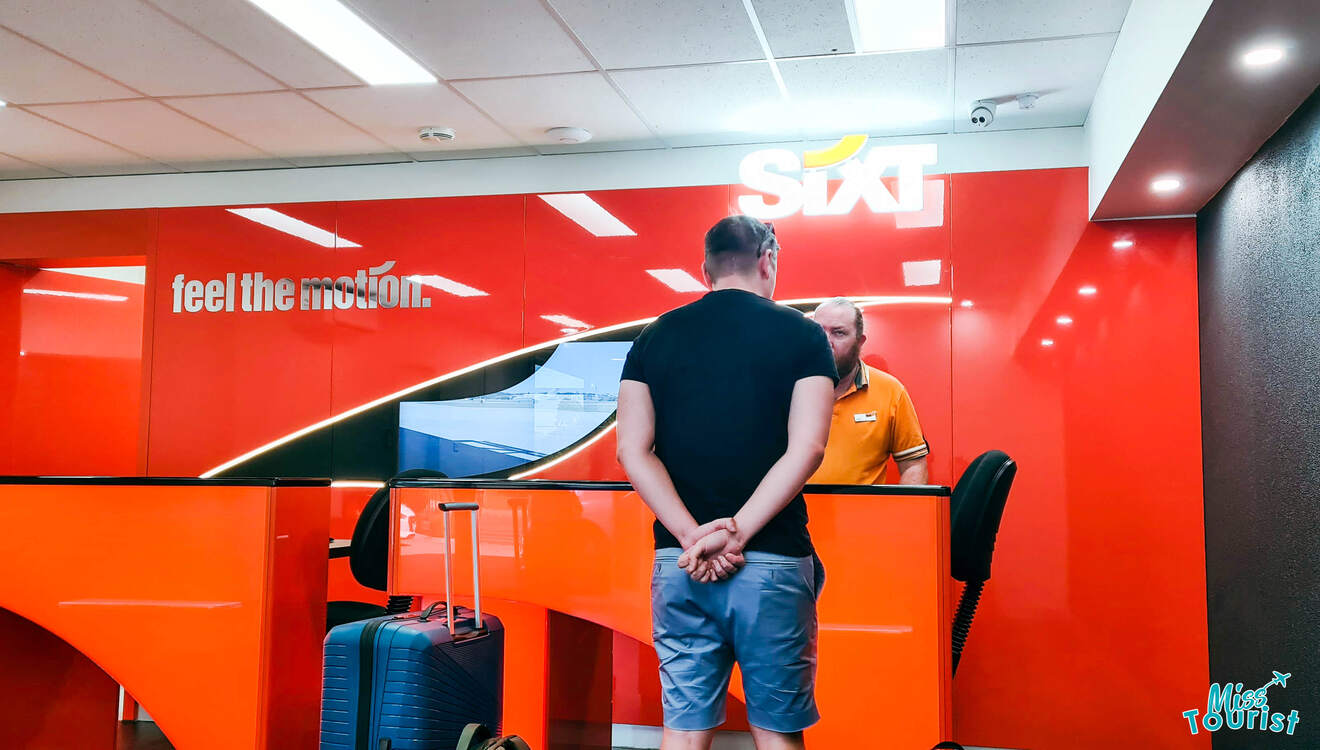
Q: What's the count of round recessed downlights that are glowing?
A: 2